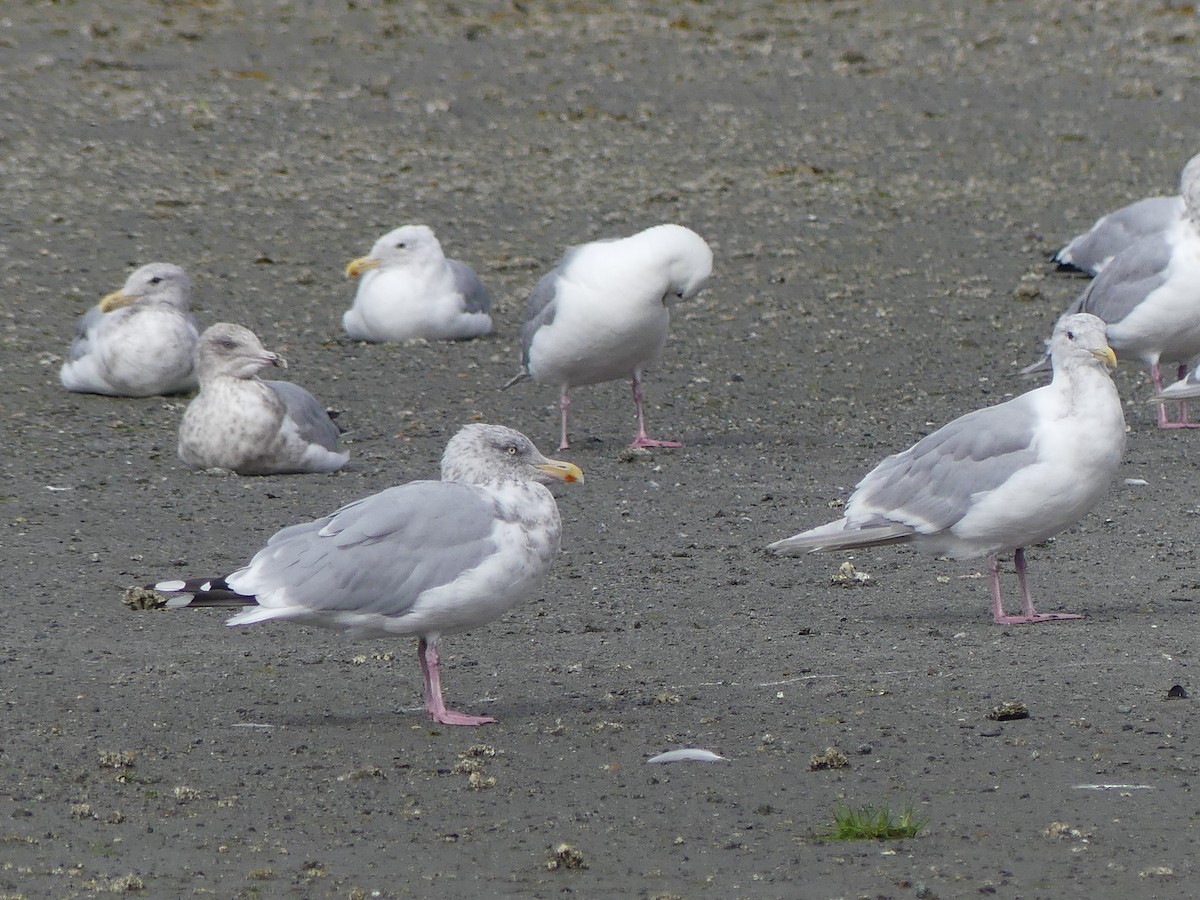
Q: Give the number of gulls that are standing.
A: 4